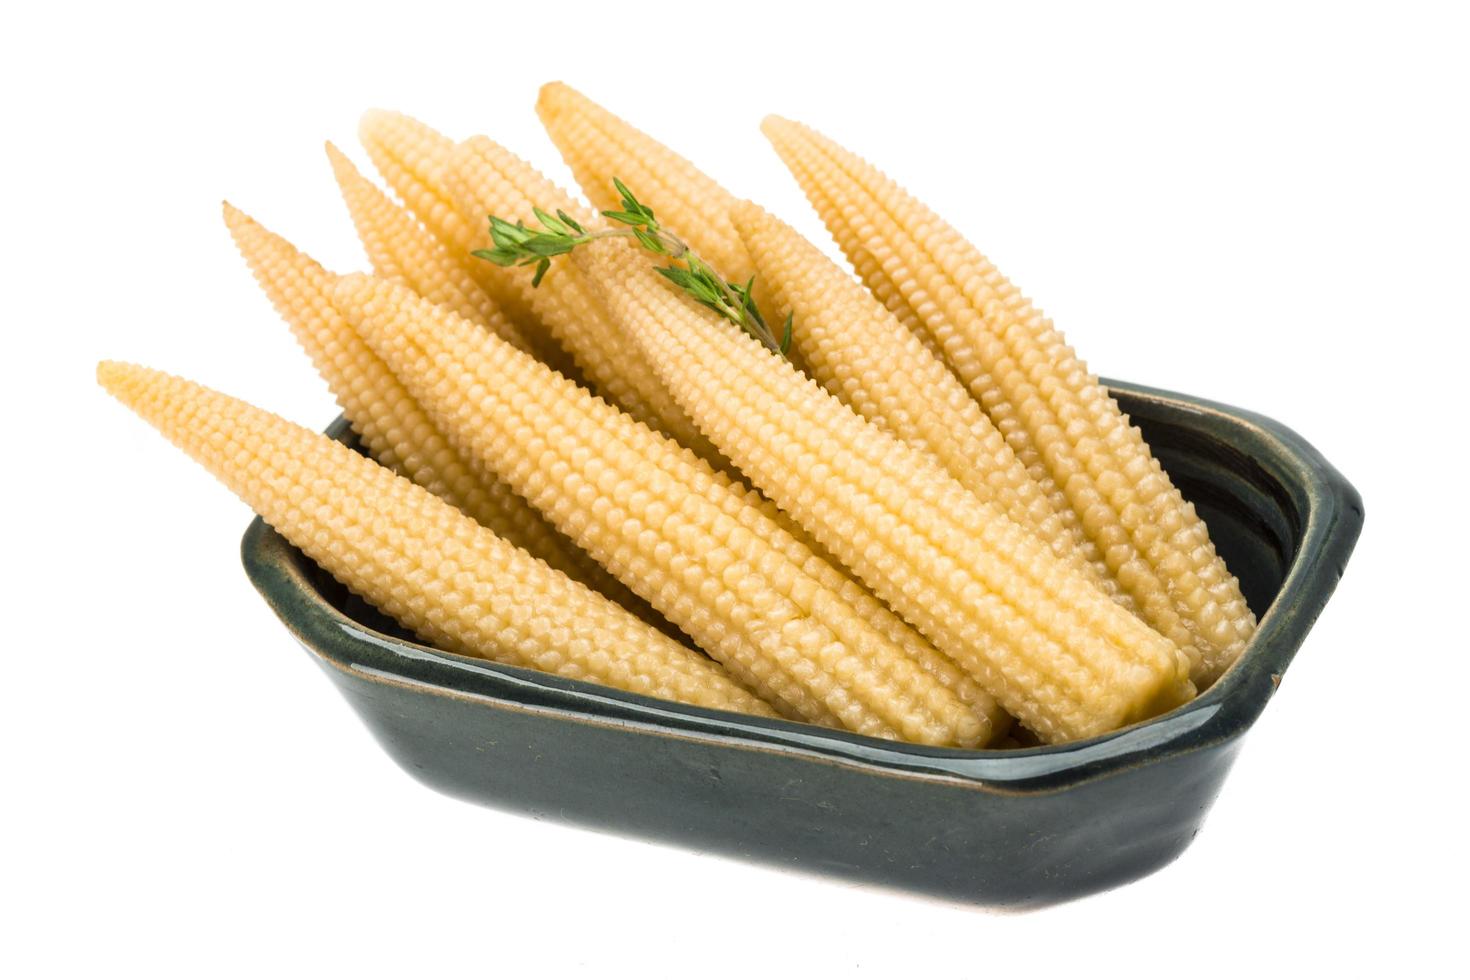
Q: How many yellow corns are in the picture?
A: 10